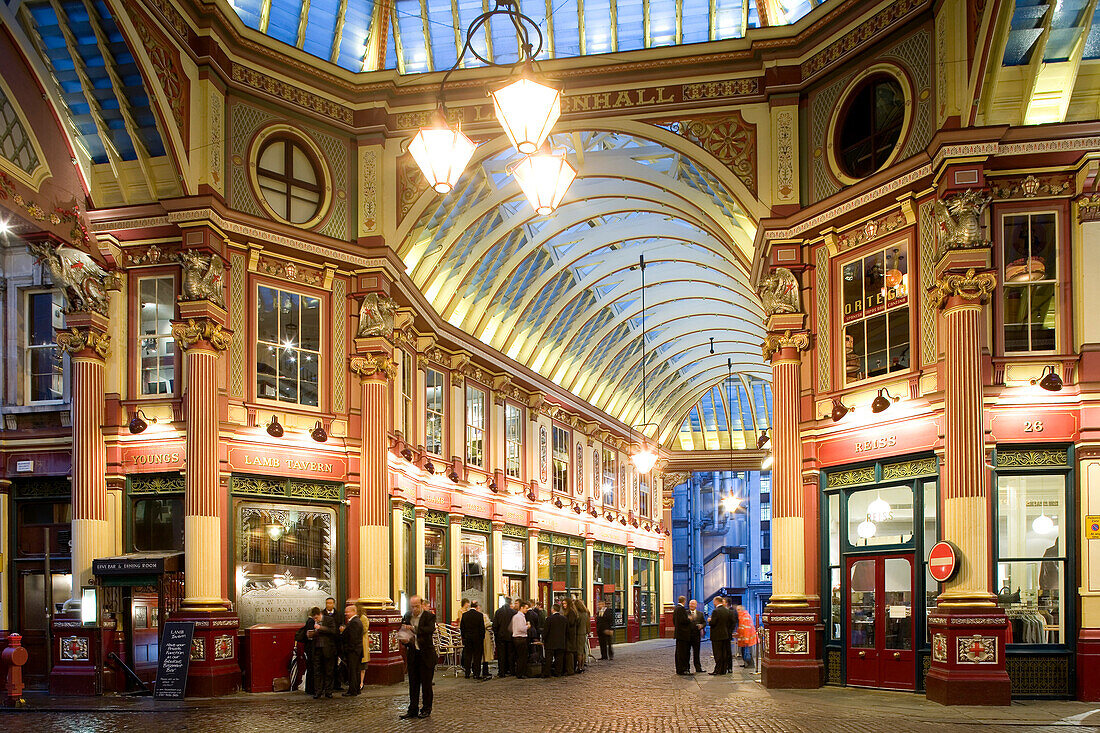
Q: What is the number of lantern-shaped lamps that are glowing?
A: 5